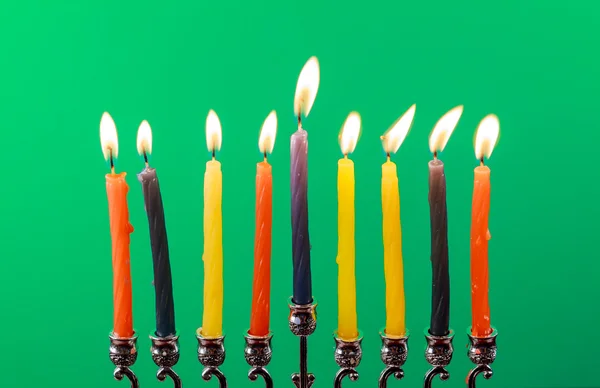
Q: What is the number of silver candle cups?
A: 9